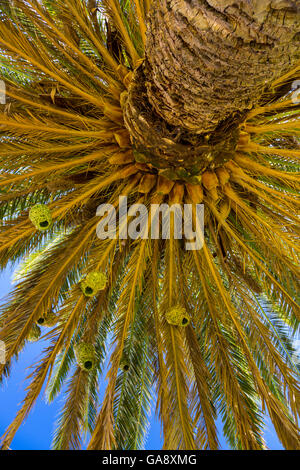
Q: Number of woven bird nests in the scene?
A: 7